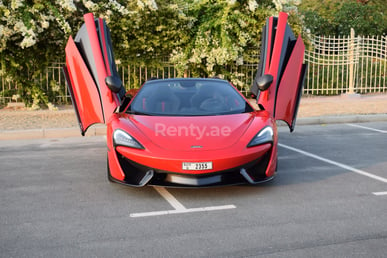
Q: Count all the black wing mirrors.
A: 2